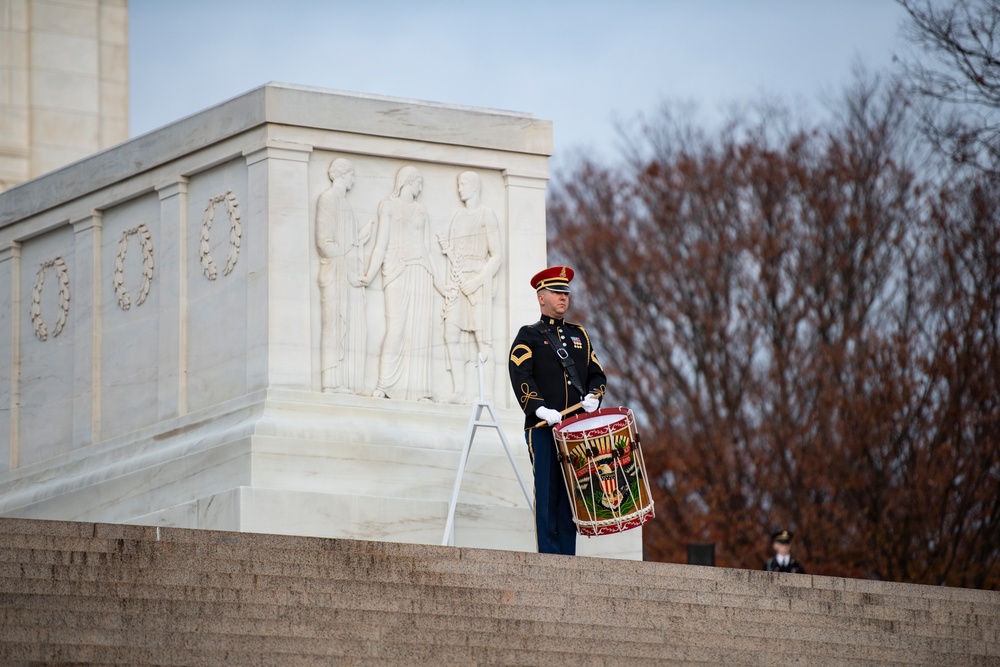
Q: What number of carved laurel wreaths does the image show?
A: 3